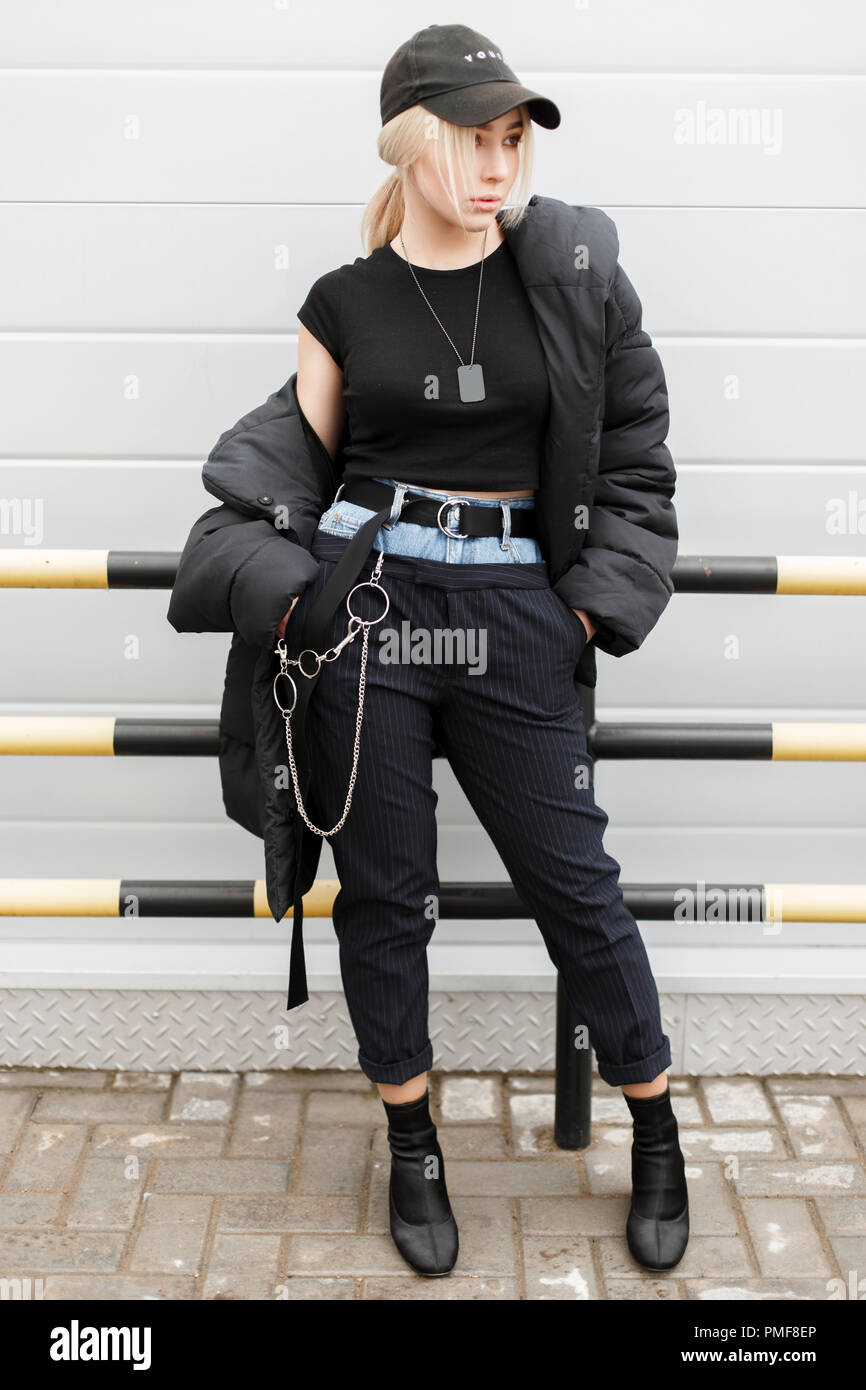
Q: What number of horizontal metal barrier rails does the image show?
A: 3